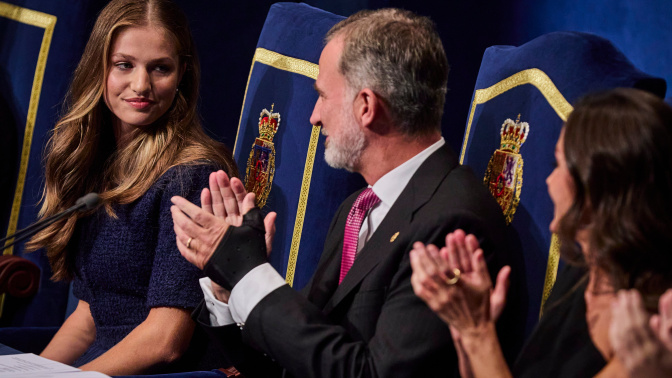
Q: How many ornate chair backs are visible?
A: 3